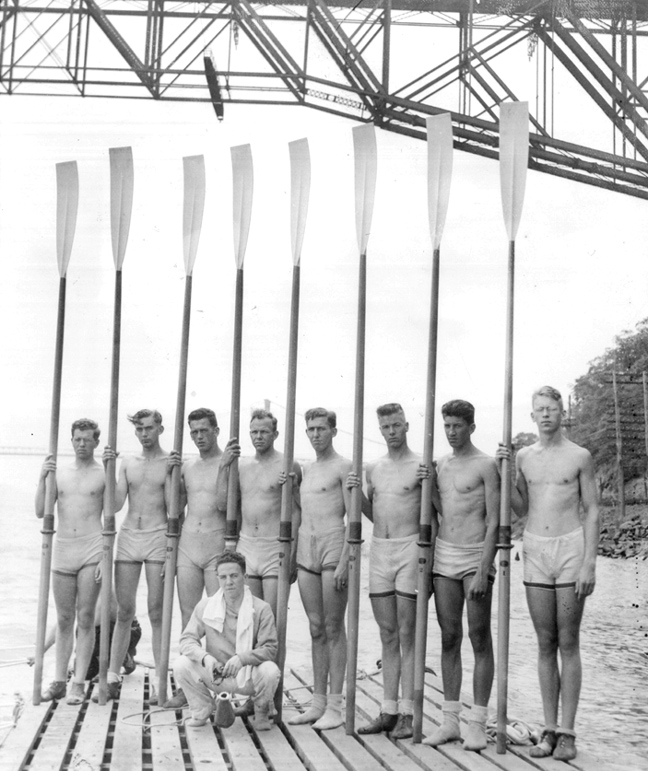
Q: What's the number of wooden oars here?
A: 8